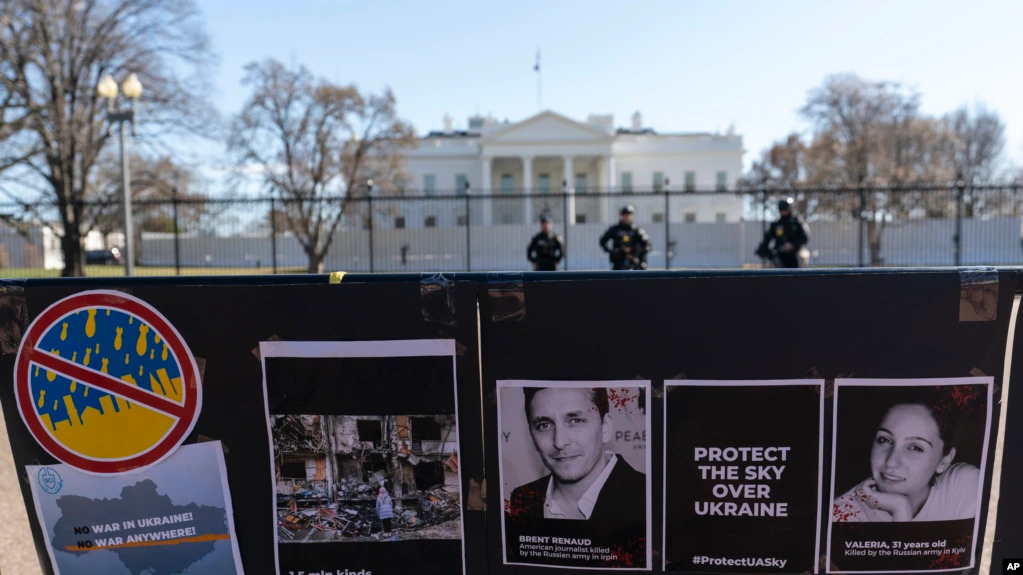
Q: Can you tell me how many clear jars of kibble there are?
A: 0